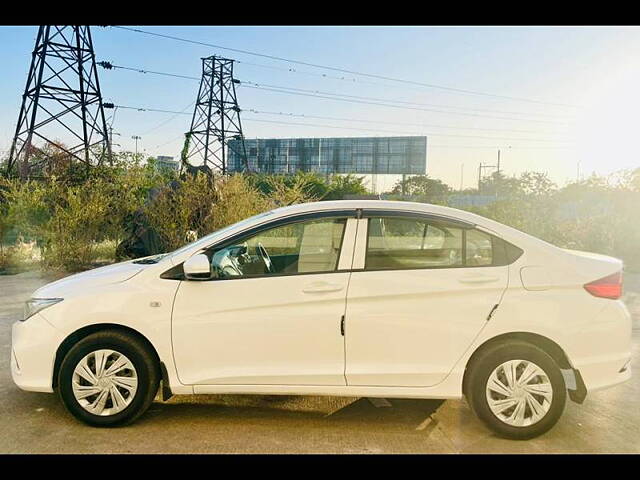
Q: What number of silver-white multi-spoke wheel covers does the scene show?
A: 2